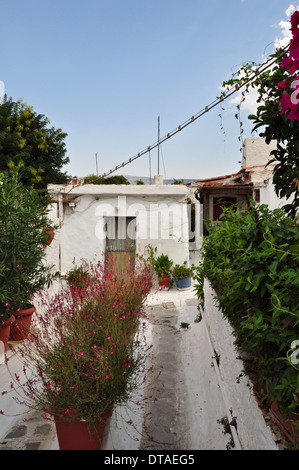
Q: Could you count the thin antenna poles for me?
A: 3